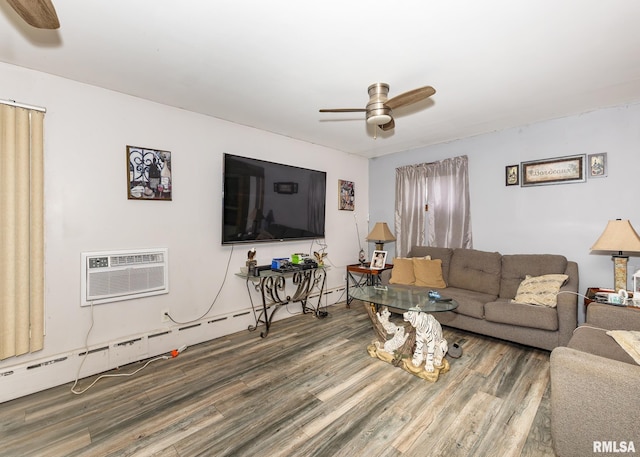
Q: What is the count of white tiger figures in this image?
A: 3